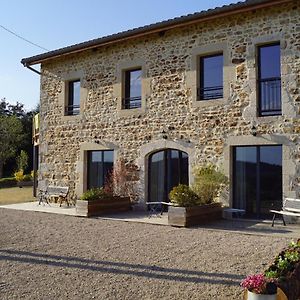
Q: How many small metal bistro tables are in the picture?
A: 2